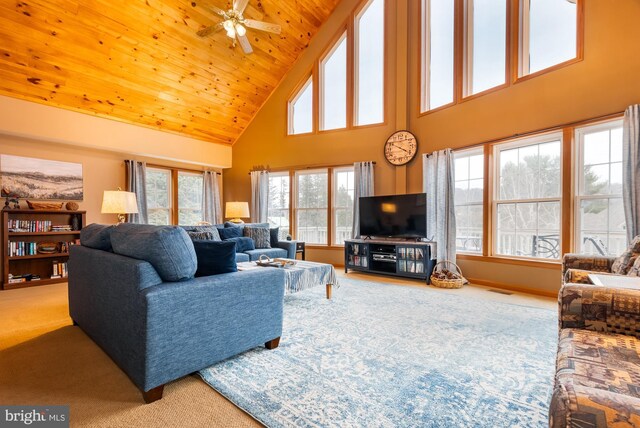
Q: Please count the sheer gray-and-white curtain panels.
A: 6